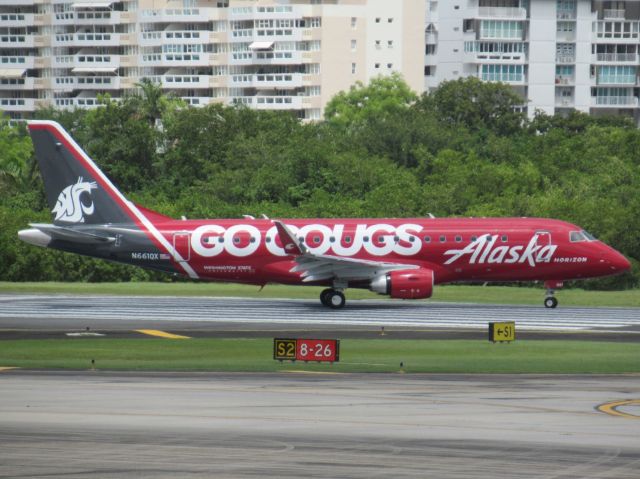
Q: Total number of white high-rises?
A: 2